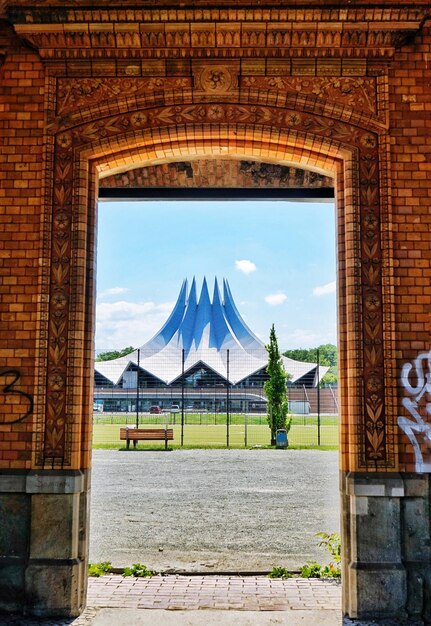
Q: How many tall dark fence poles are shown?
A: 4